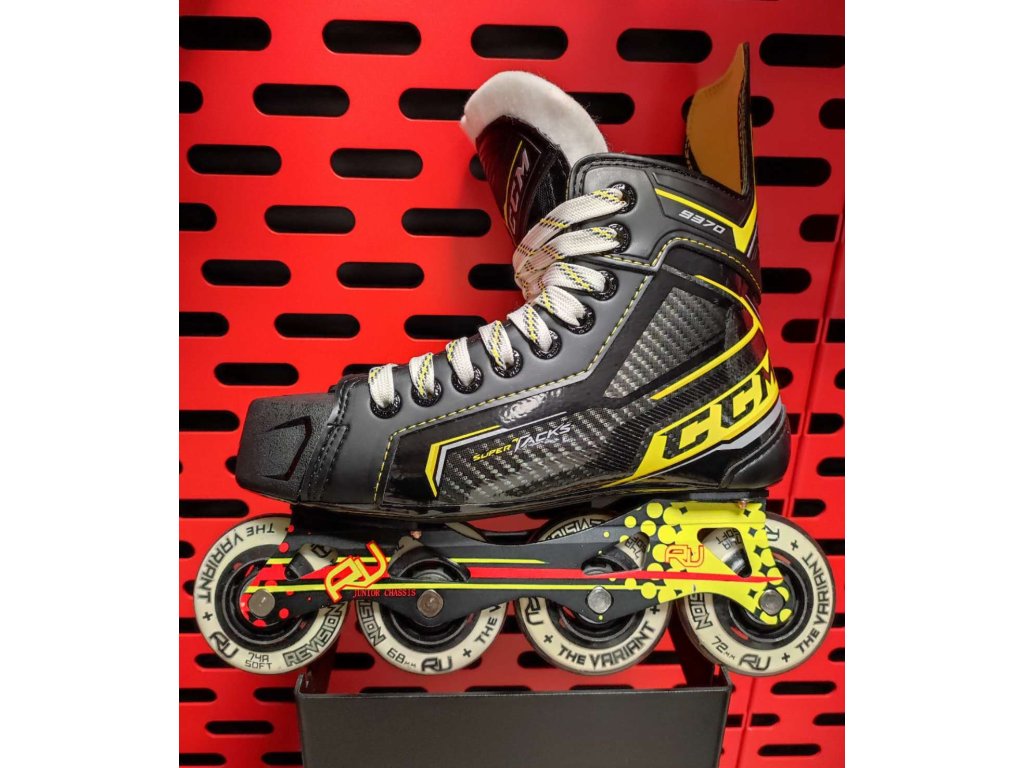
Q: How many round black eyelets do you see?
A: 9